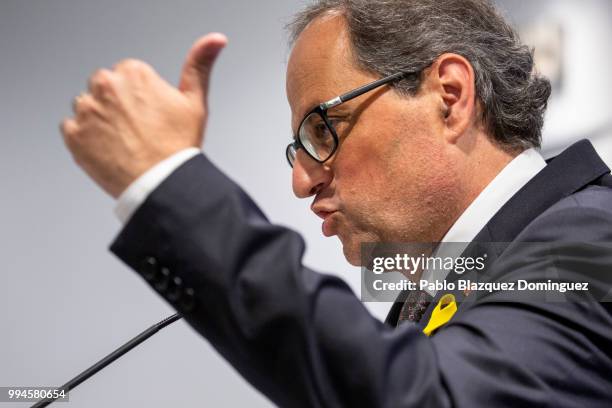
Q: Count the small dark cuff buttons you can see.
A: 4